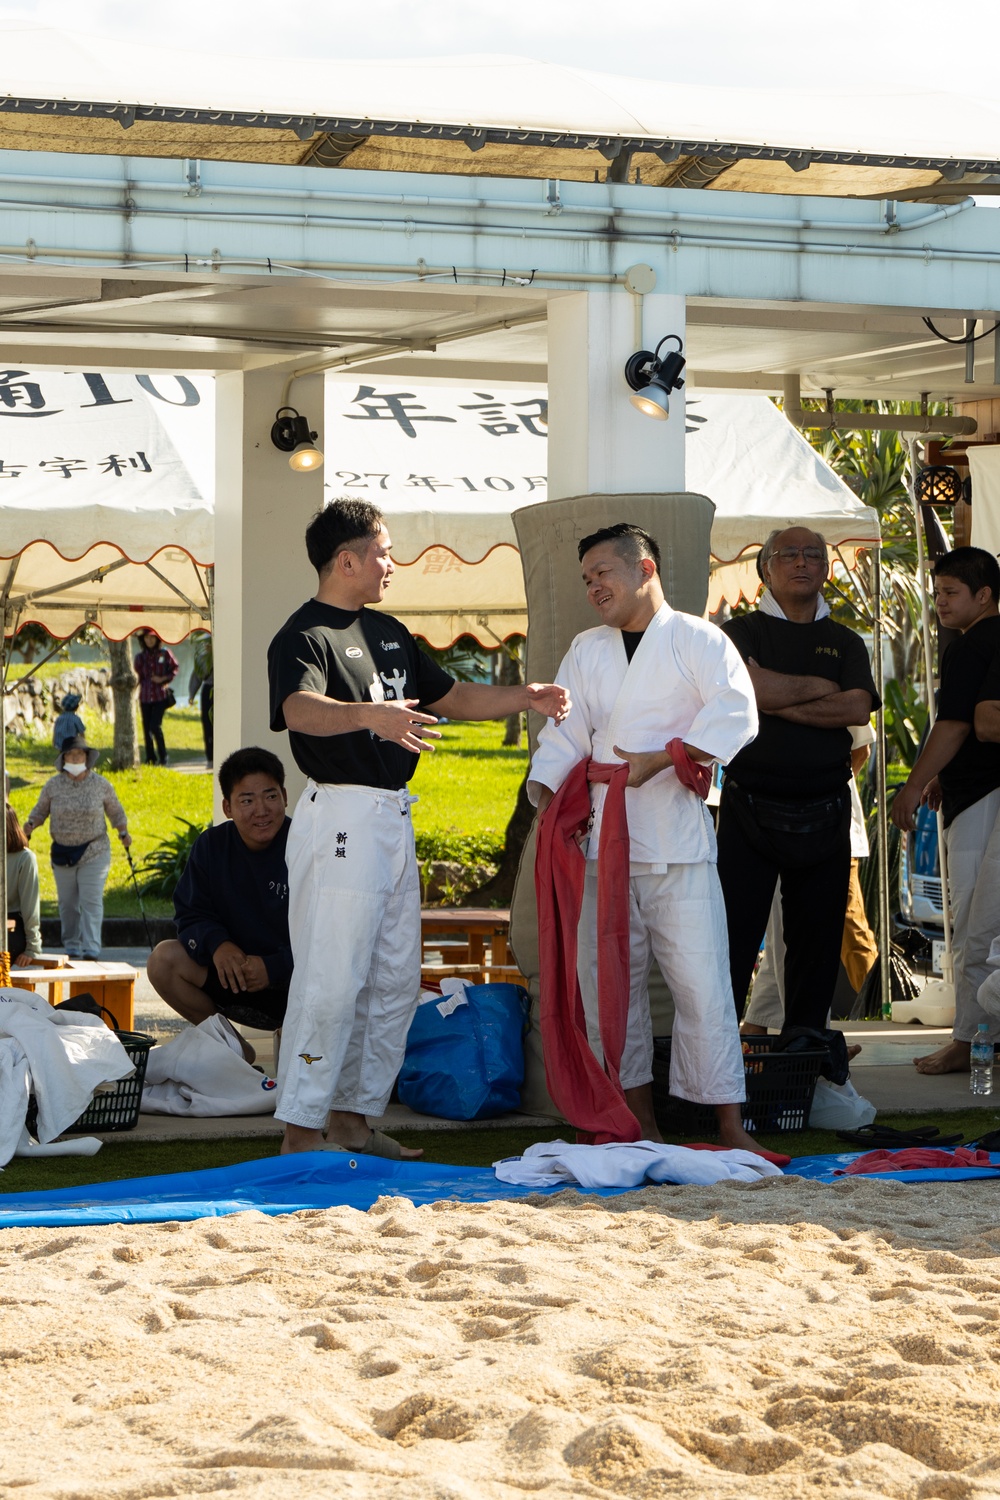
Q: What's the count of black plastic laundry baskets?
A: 2